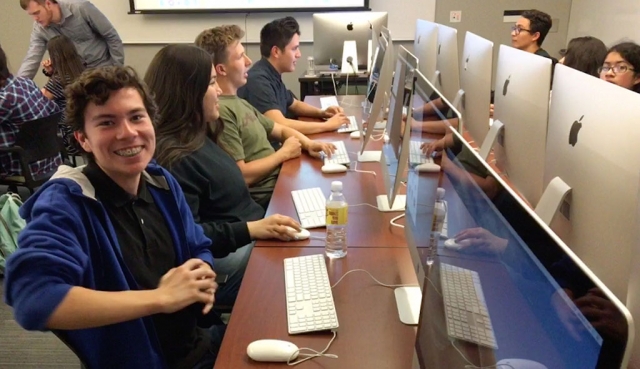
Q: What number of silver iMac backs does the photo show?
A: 6